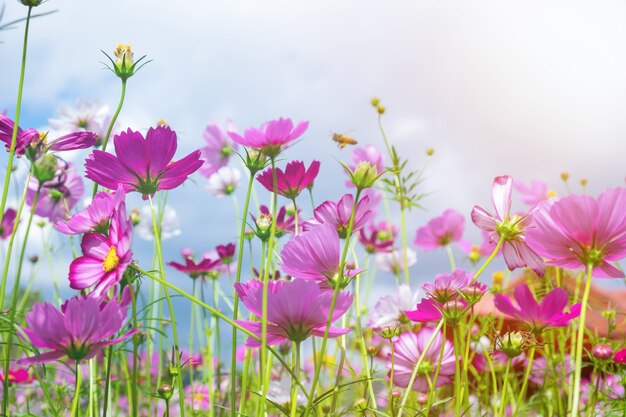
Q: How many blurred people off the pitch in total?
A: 0